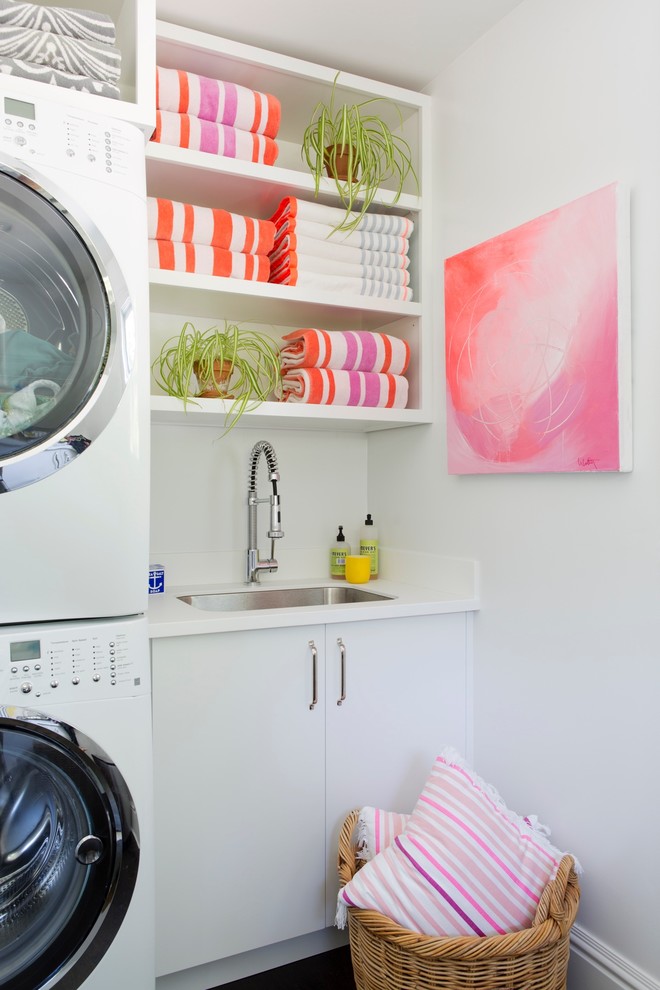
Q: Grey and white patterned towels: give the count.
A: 3